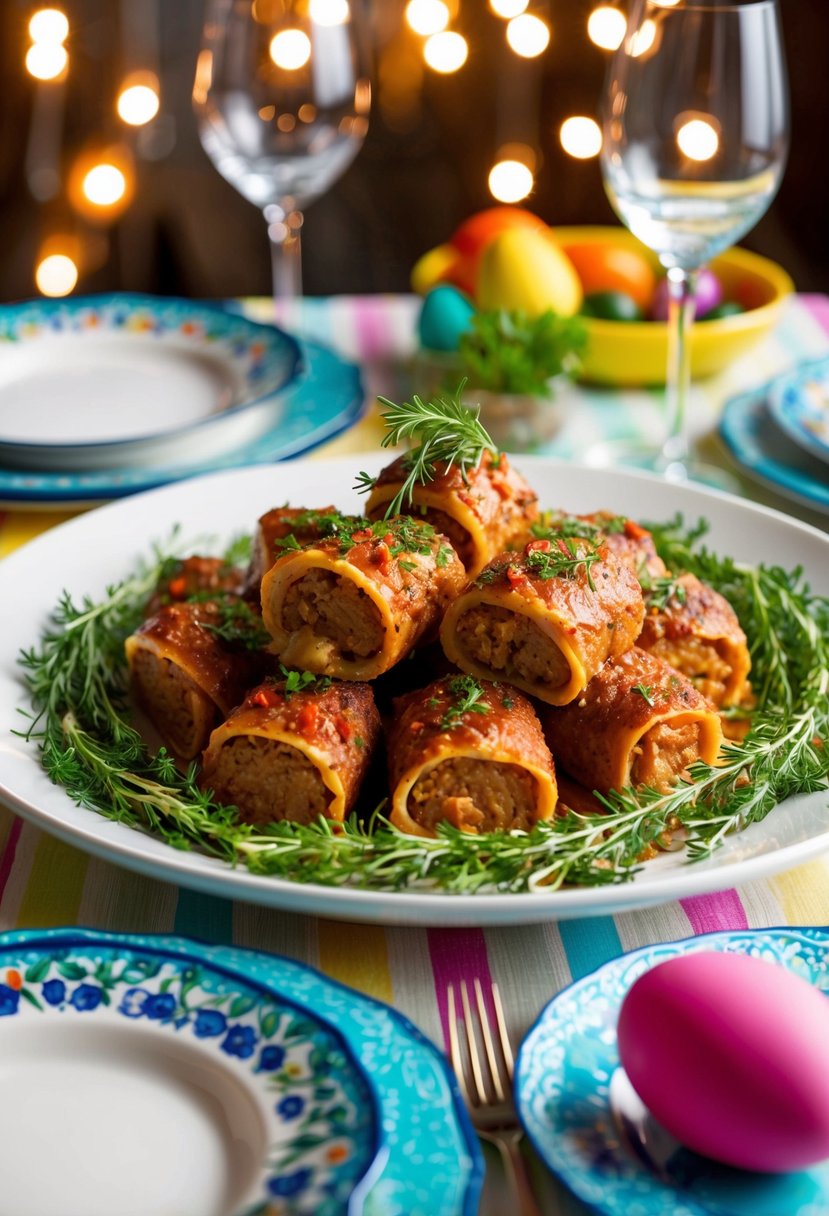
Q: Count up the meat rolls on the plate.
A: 11